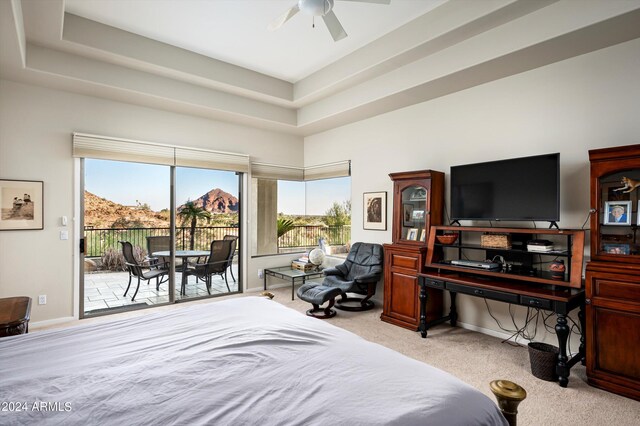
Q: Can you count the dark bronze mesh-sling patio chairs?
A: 4